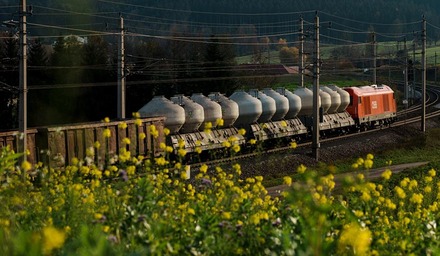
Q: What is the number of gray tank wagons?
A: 12